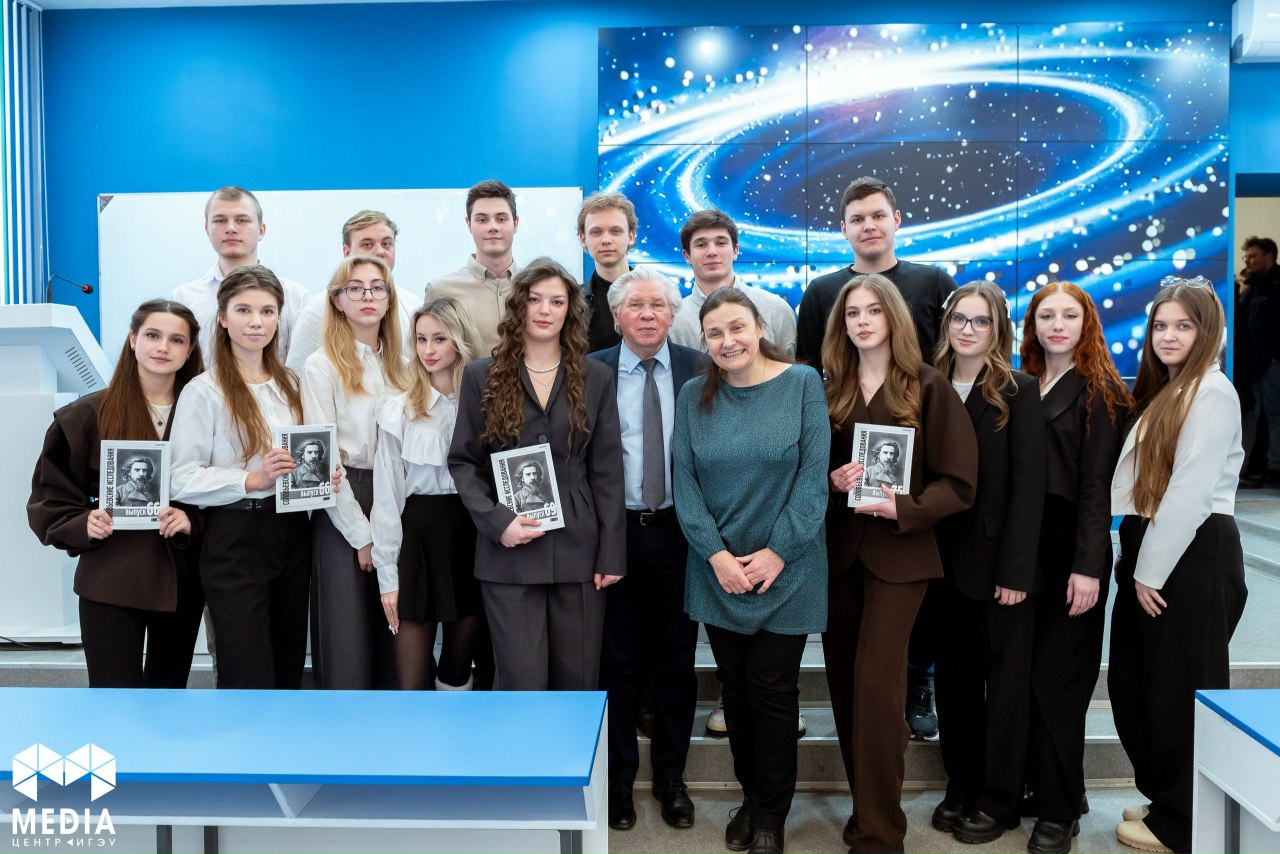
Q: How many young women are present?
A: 9